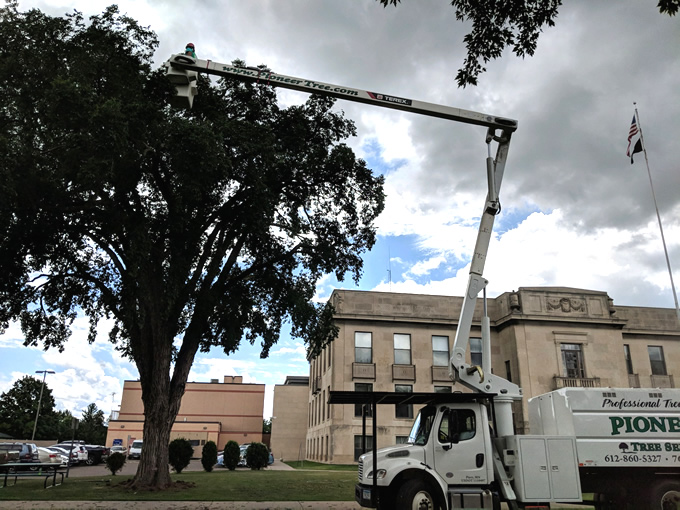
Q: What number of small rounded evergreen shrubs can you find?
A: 5